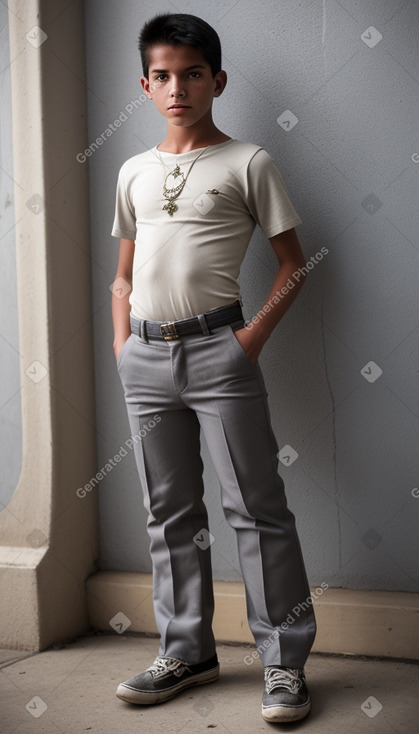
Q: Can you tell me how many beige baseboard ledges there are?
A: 1